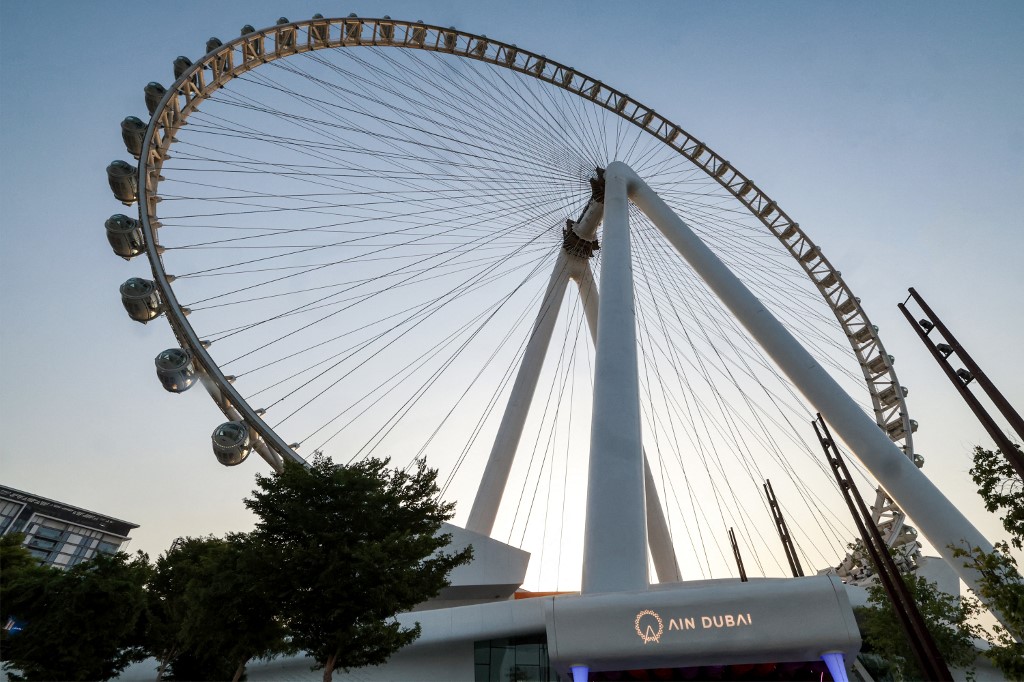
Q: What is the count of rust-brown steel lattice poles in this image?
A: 4